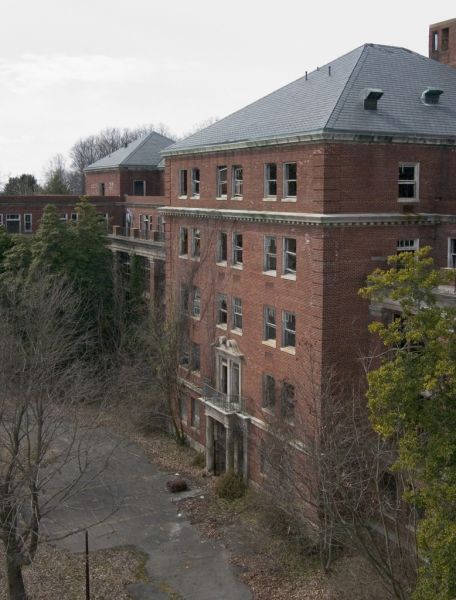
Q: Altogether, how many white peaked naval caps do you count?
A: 0